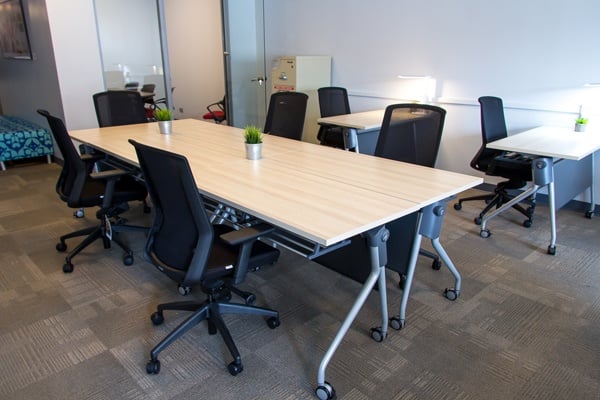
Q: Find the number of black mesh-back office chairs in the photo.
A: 7